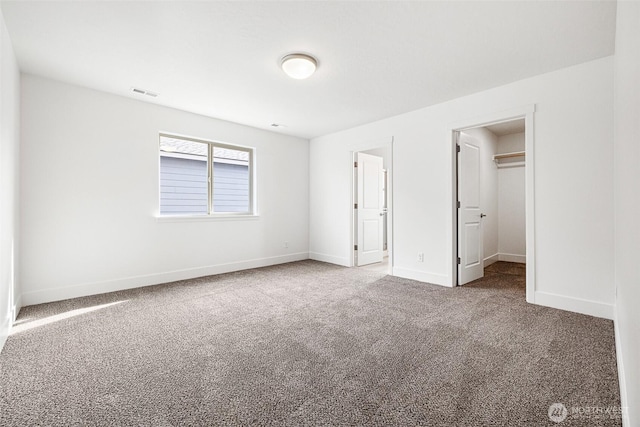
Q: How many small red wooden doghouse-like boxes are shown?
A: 0